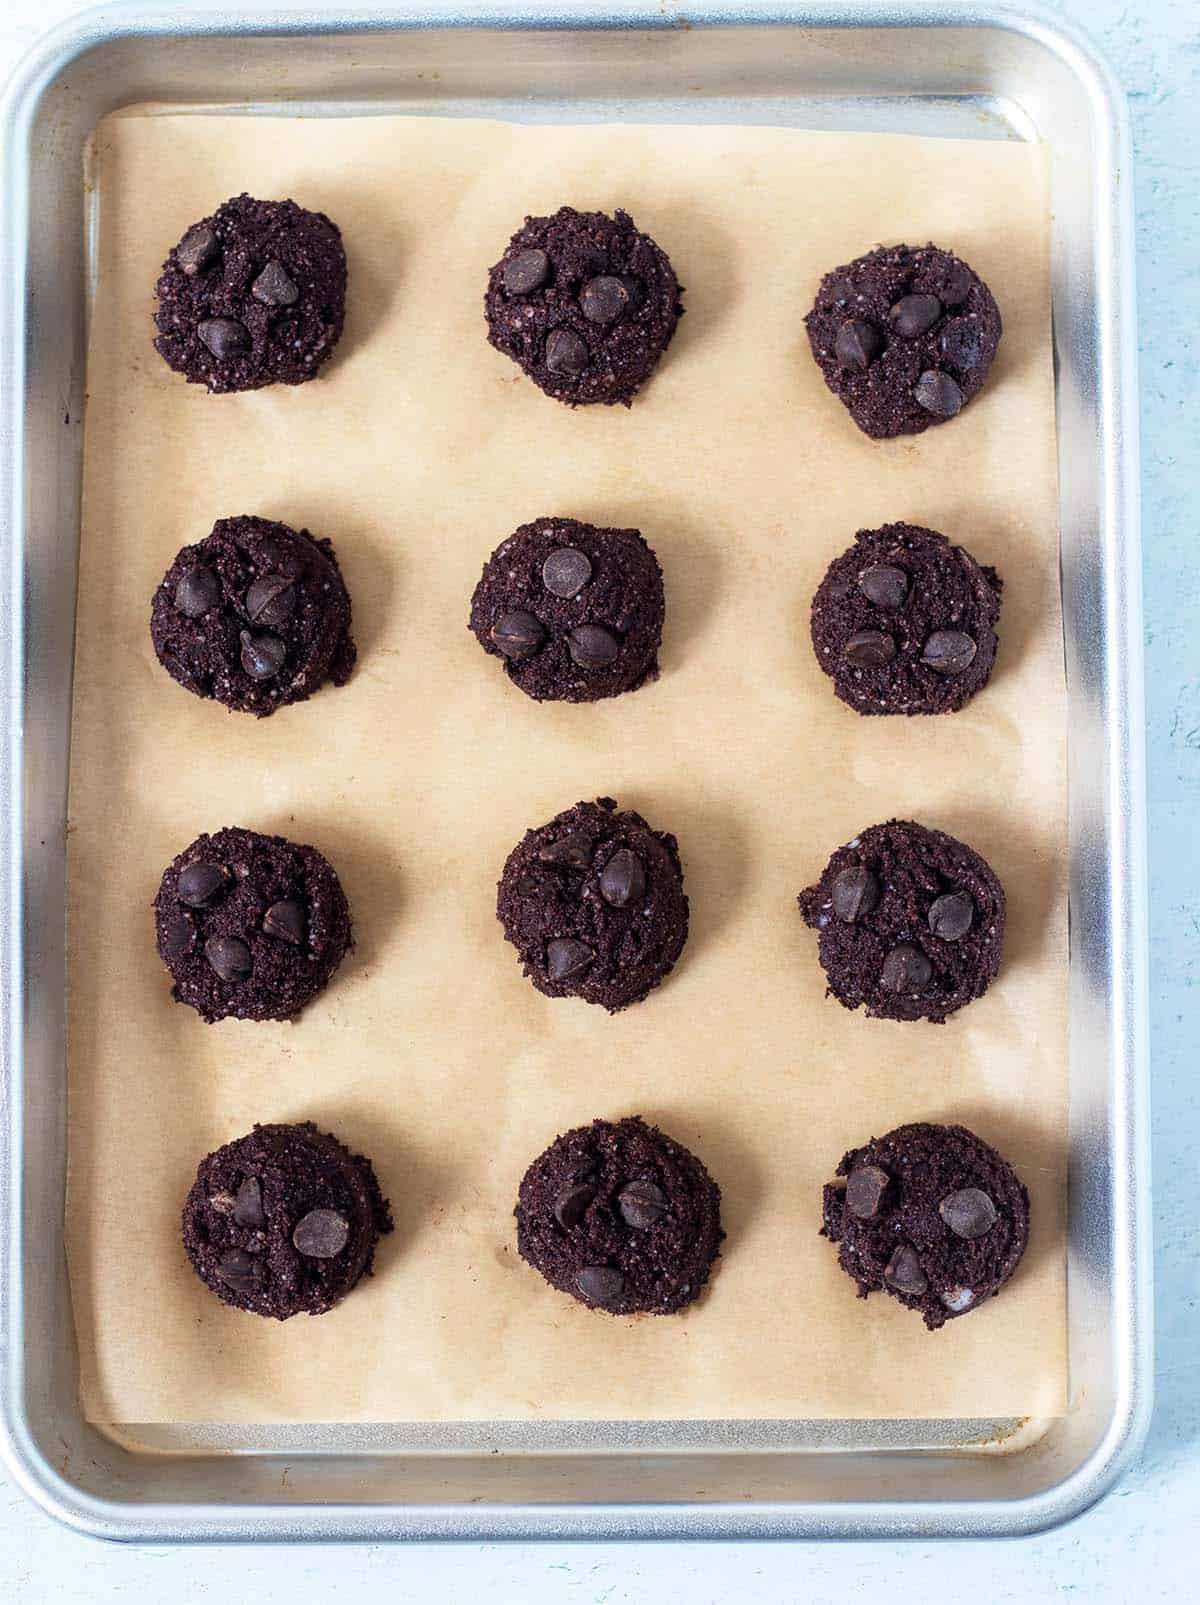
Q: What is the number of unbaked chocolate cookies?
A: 12